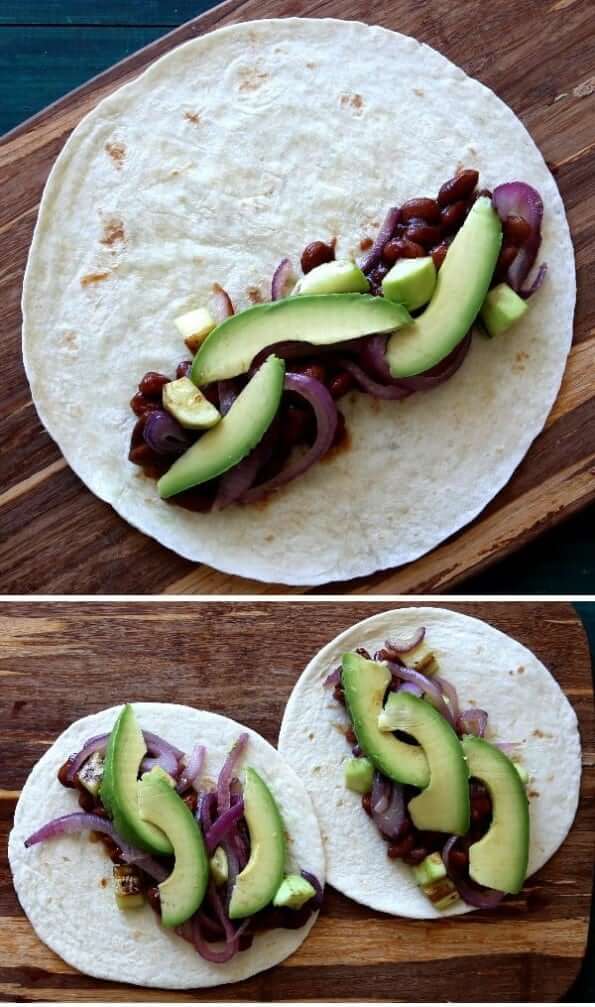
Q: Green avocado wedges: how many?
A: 9